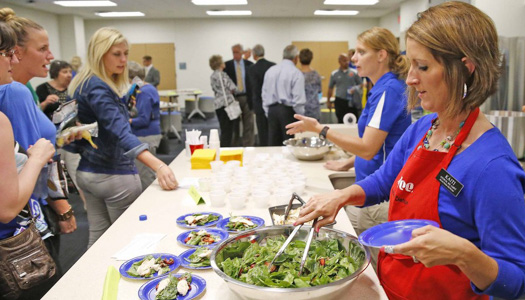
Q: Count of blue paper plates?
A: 7